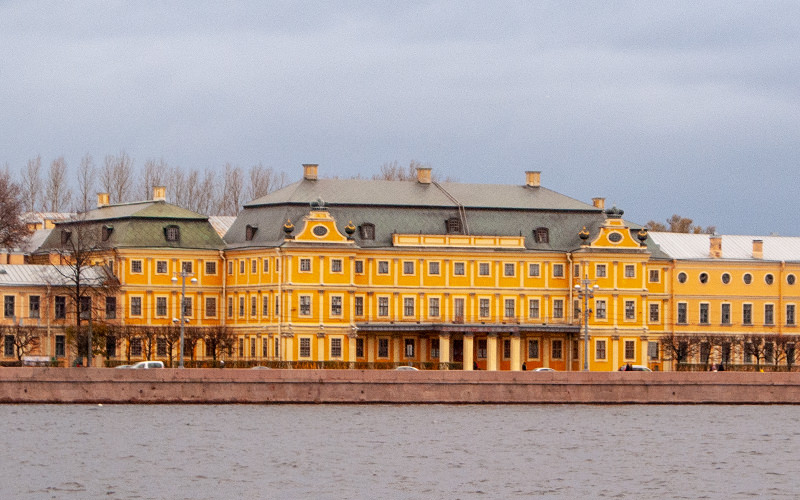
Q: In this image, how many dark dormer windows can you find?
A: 7